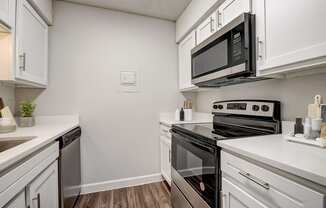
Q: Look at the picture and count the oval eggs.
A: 0